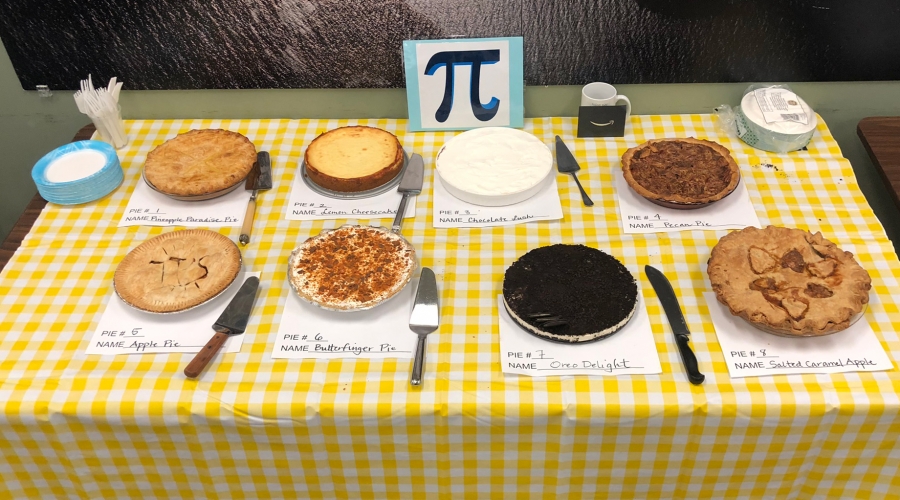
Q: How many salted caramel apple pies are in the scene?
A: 1